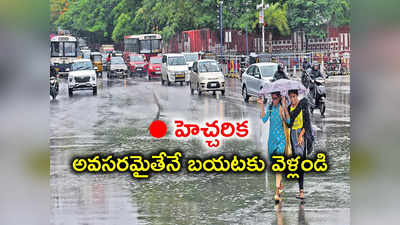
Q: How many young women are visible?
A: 2